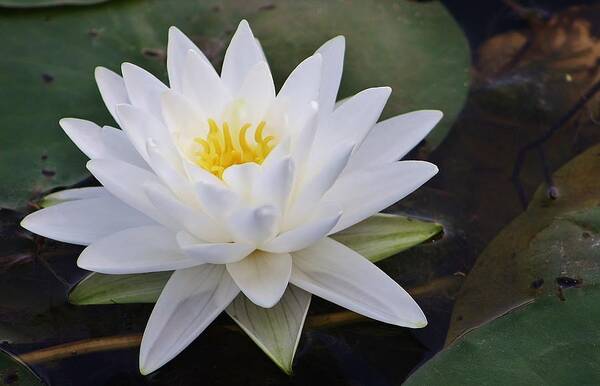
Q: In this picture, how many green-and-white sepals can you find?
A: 4